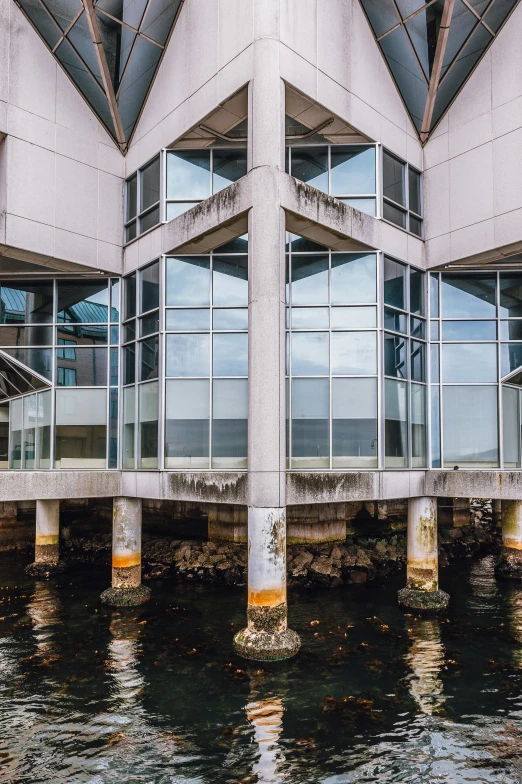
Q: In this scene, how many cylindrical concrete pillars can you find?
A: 5